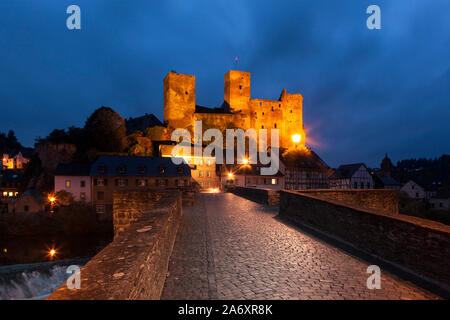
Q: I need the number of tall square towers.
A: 2